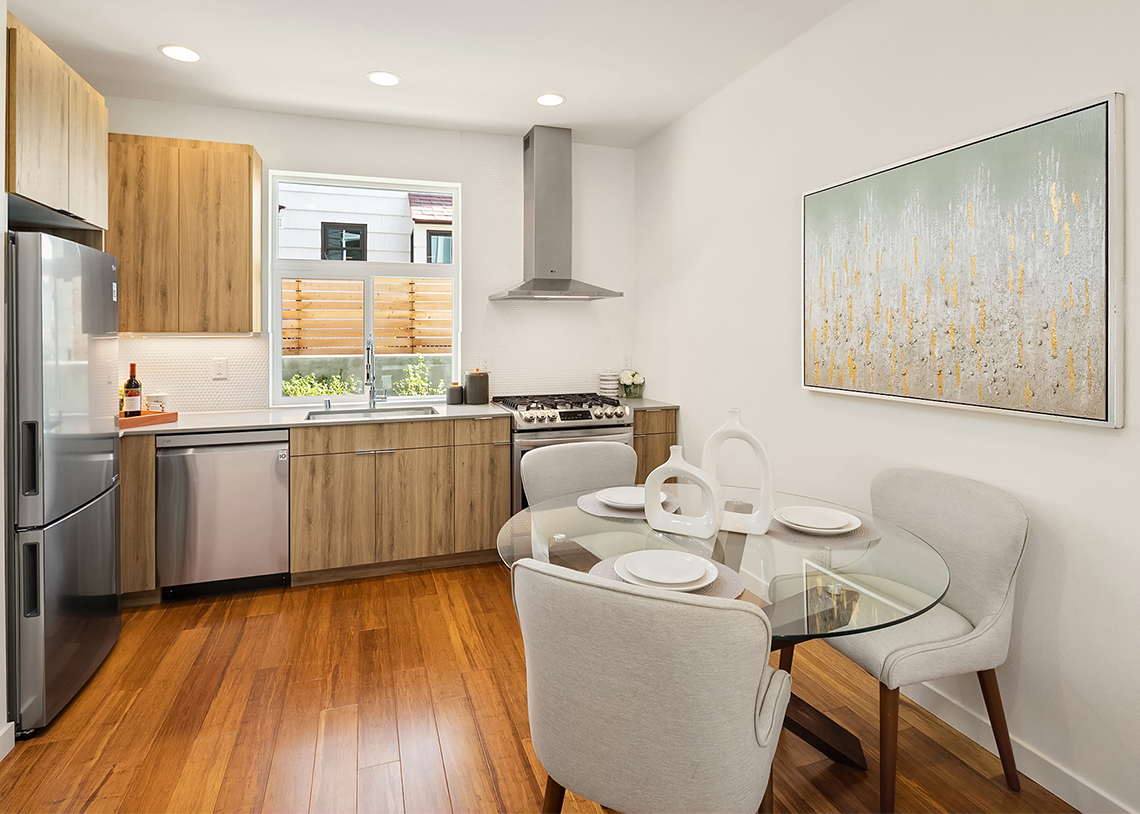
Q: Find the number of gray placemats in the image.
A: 3